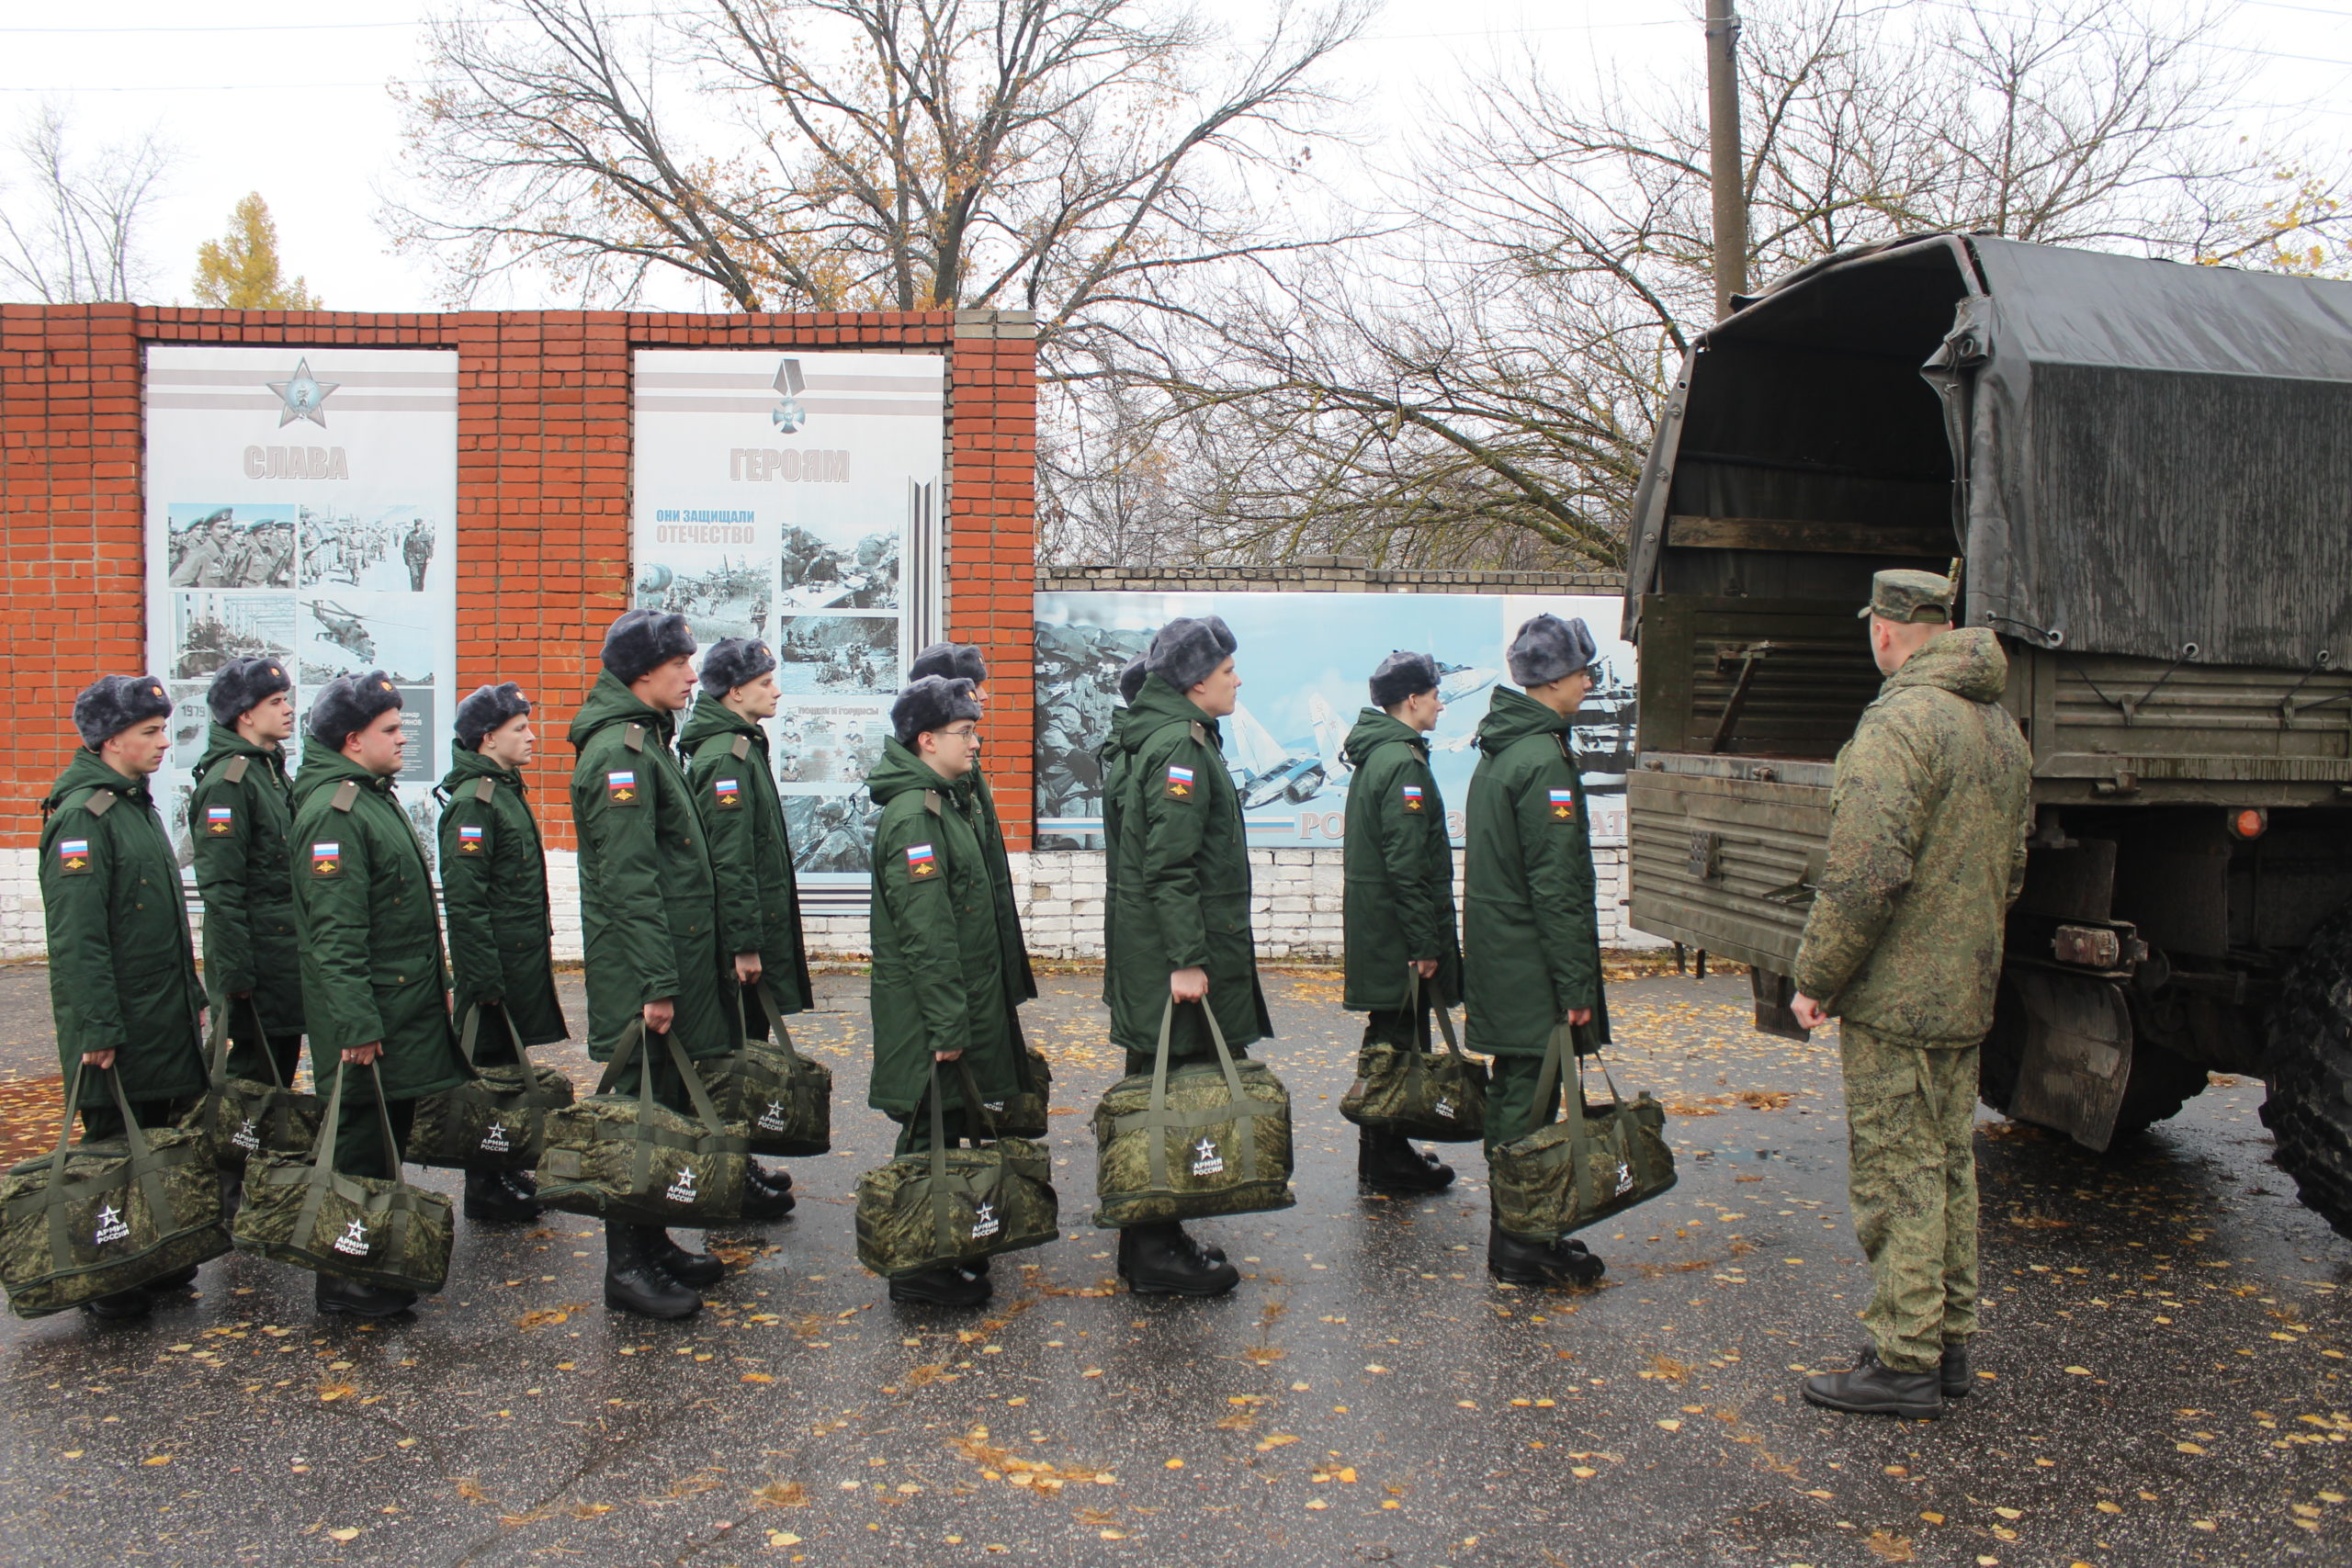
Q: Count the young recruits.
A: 12